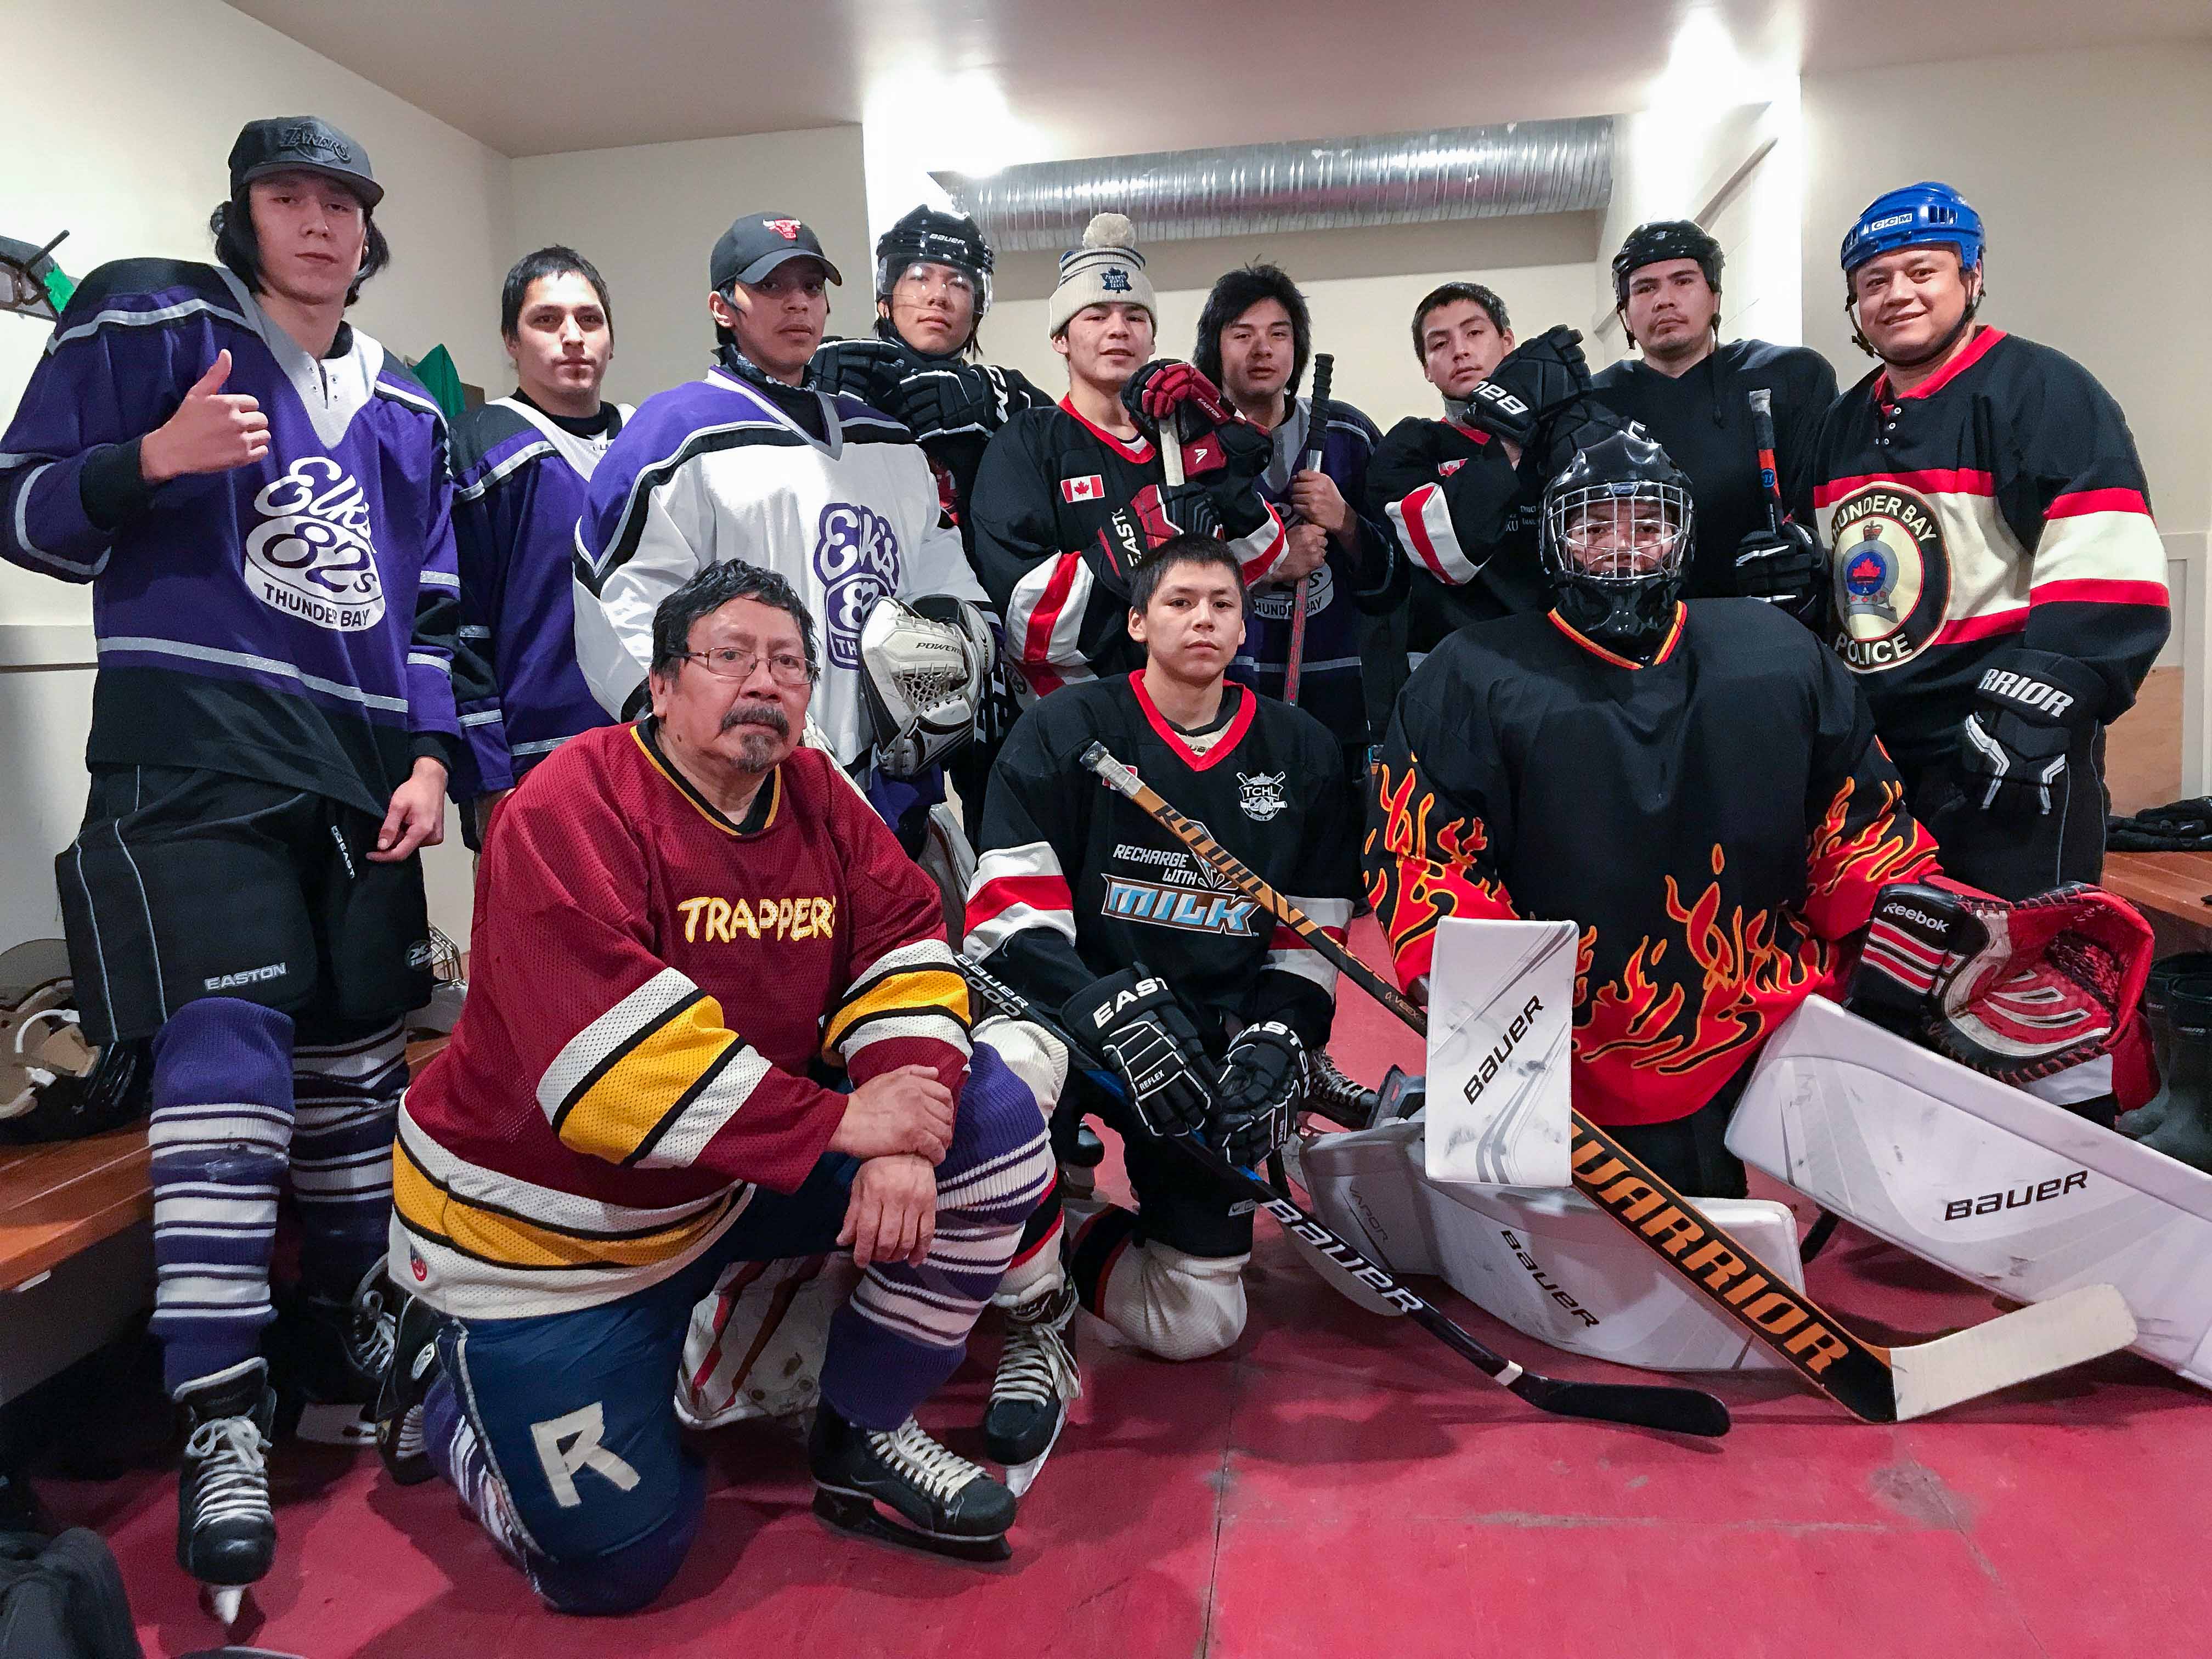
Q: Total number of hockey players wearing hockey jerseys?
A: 12